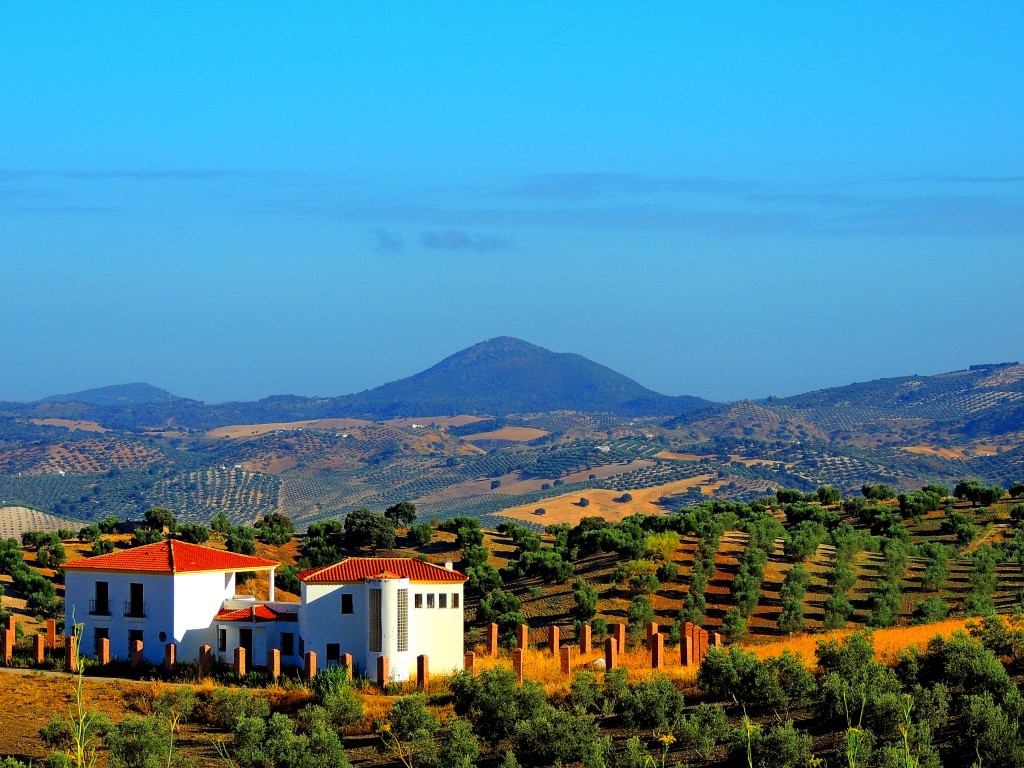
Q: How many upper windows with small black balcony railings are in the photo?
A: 2